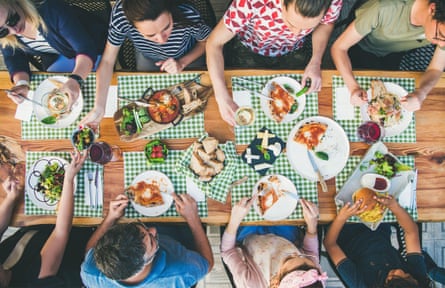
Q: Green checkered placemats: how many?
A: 8